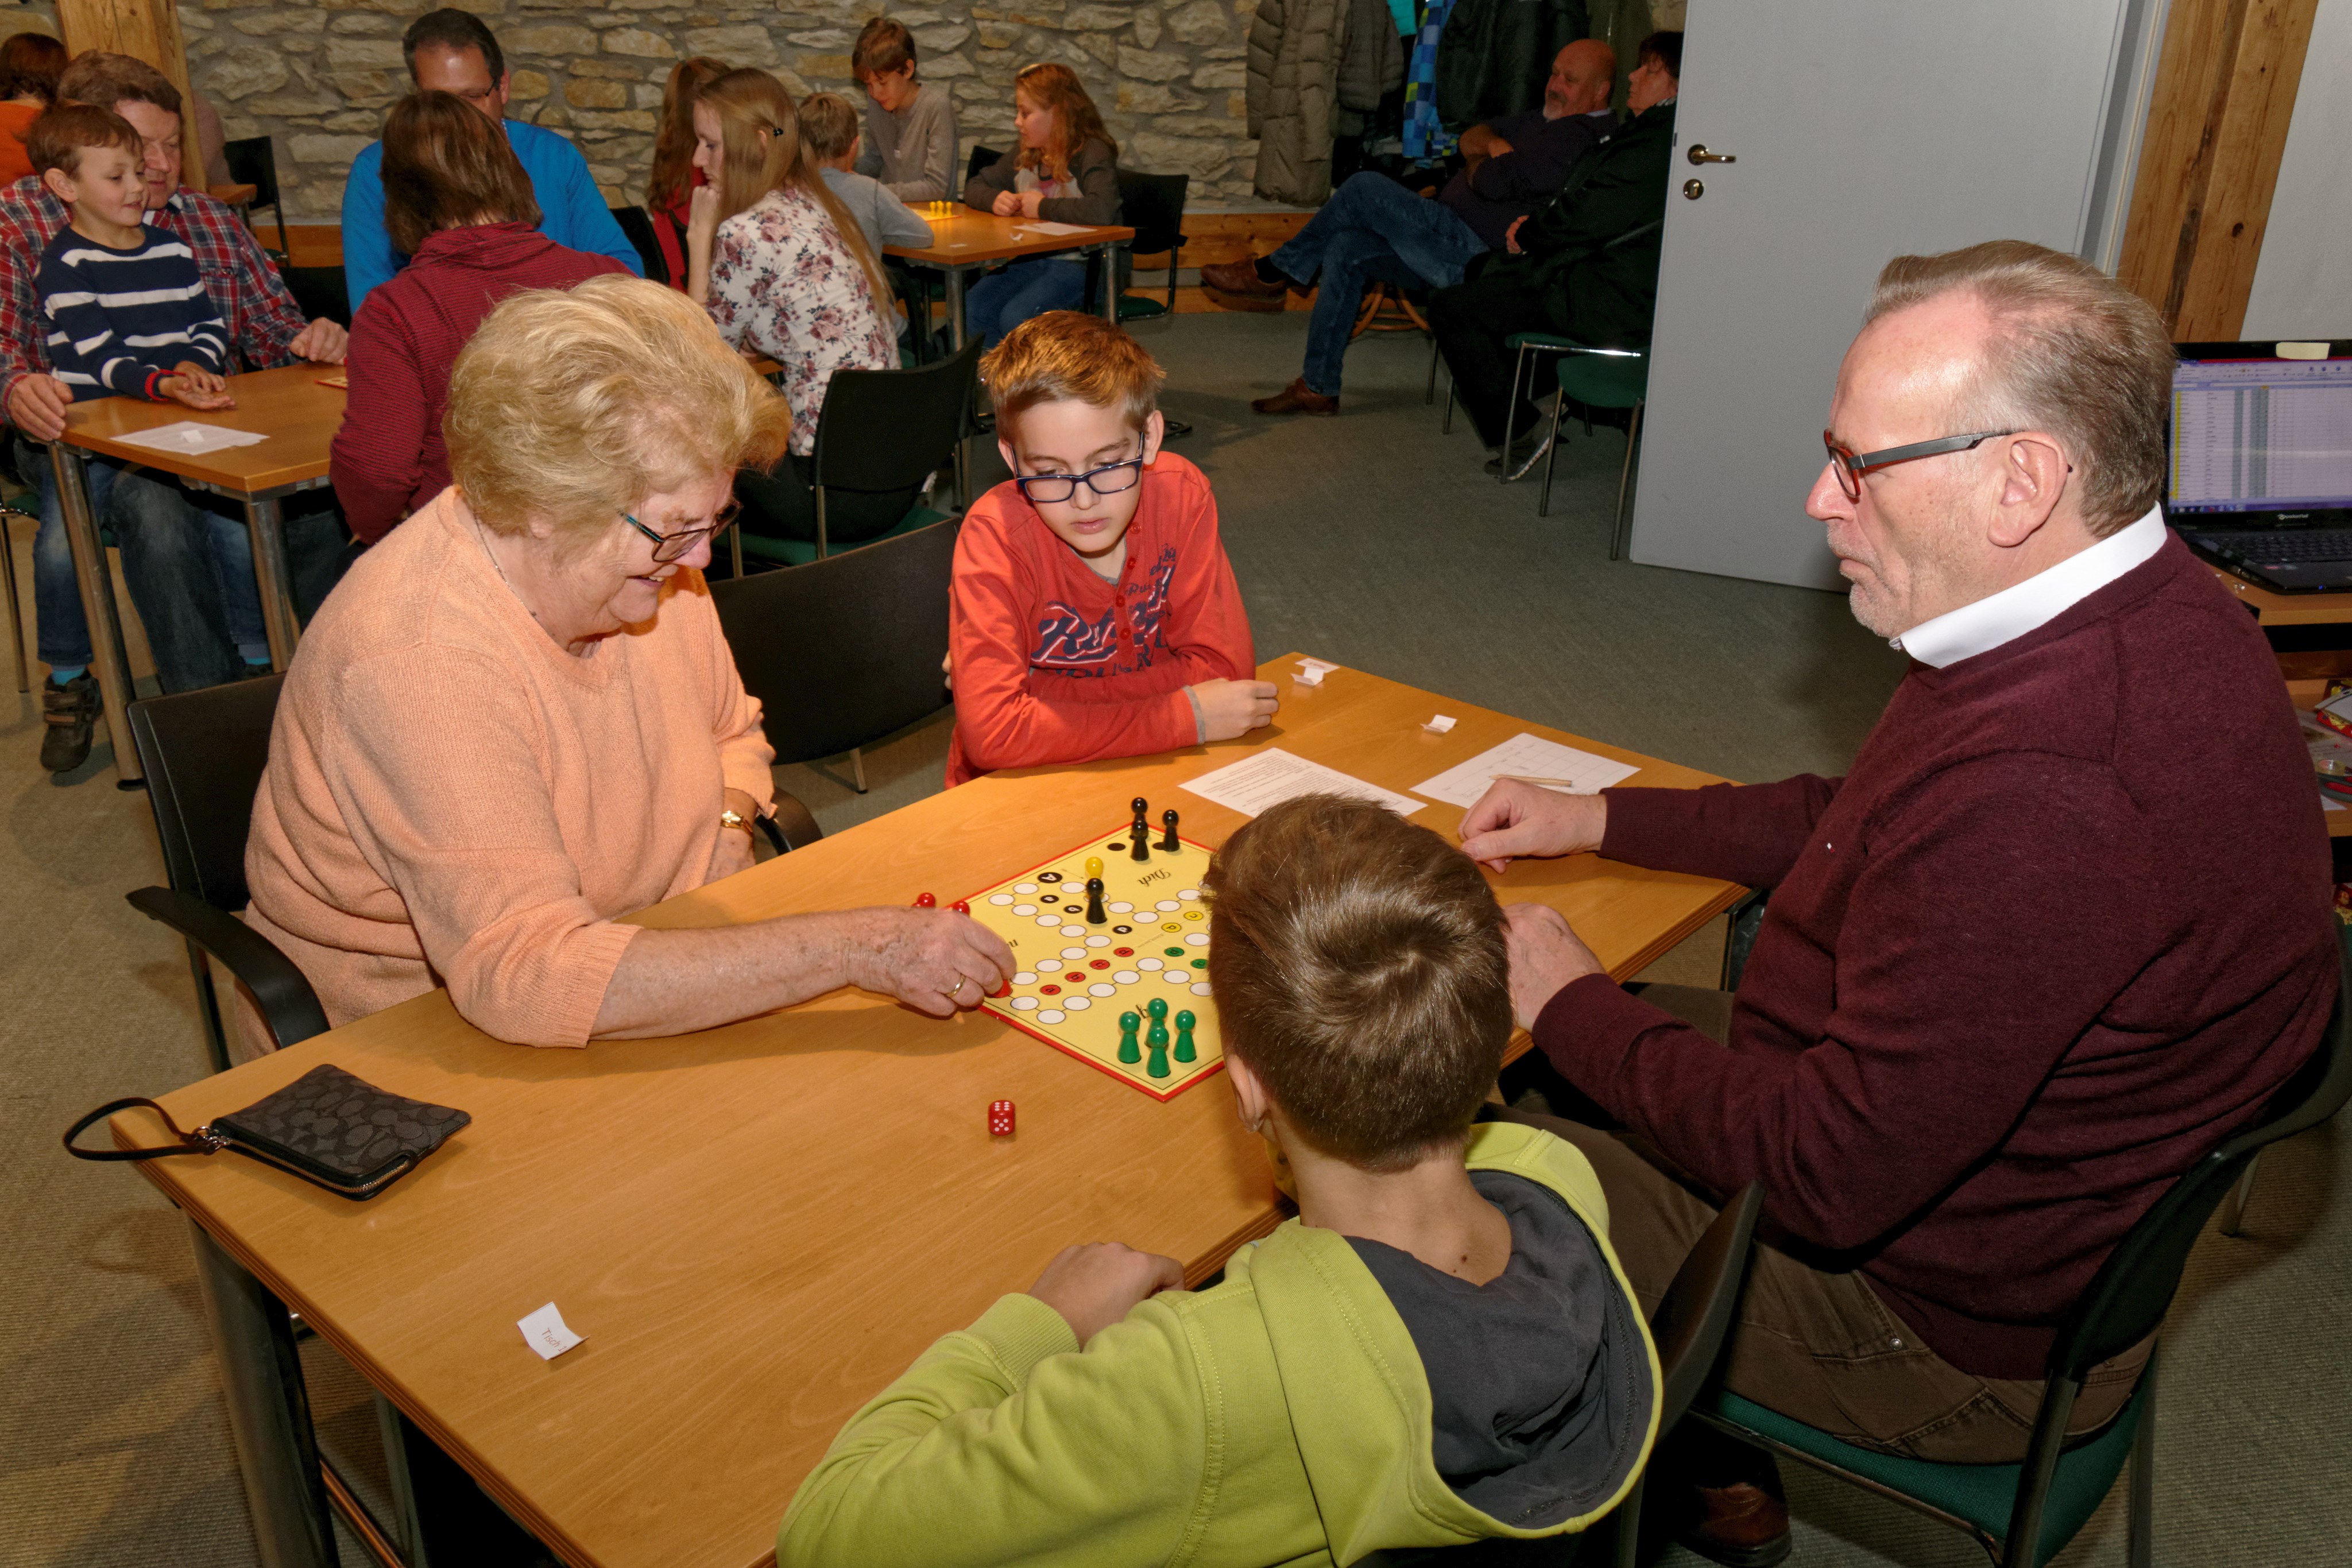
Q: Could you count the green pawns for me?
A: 4